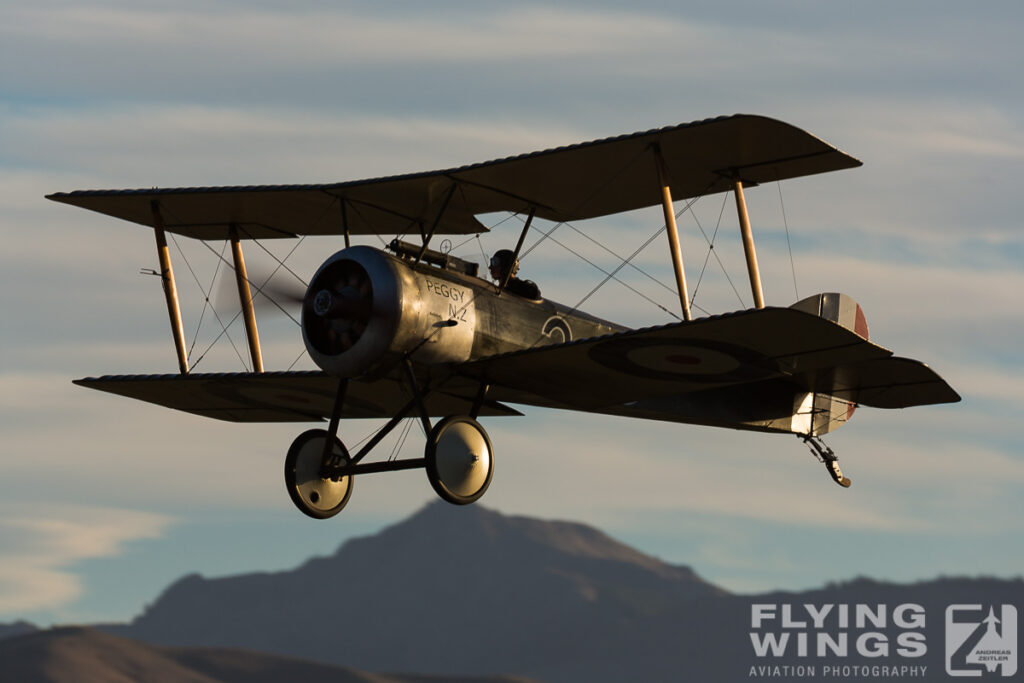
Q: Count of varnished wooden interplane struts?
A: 4